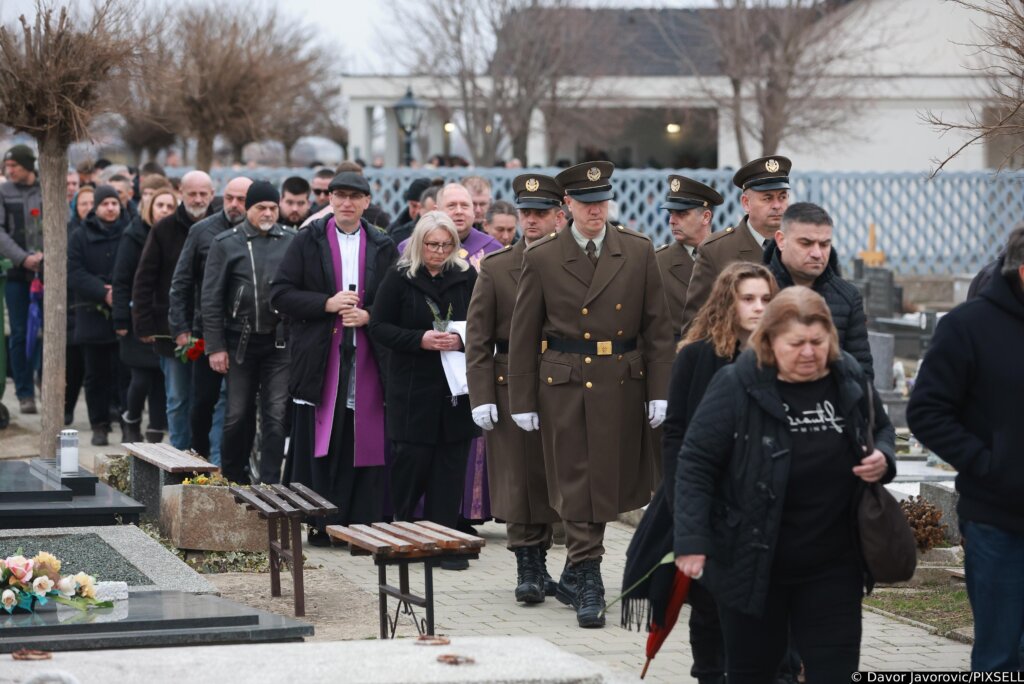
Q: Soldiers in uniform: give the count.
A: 4